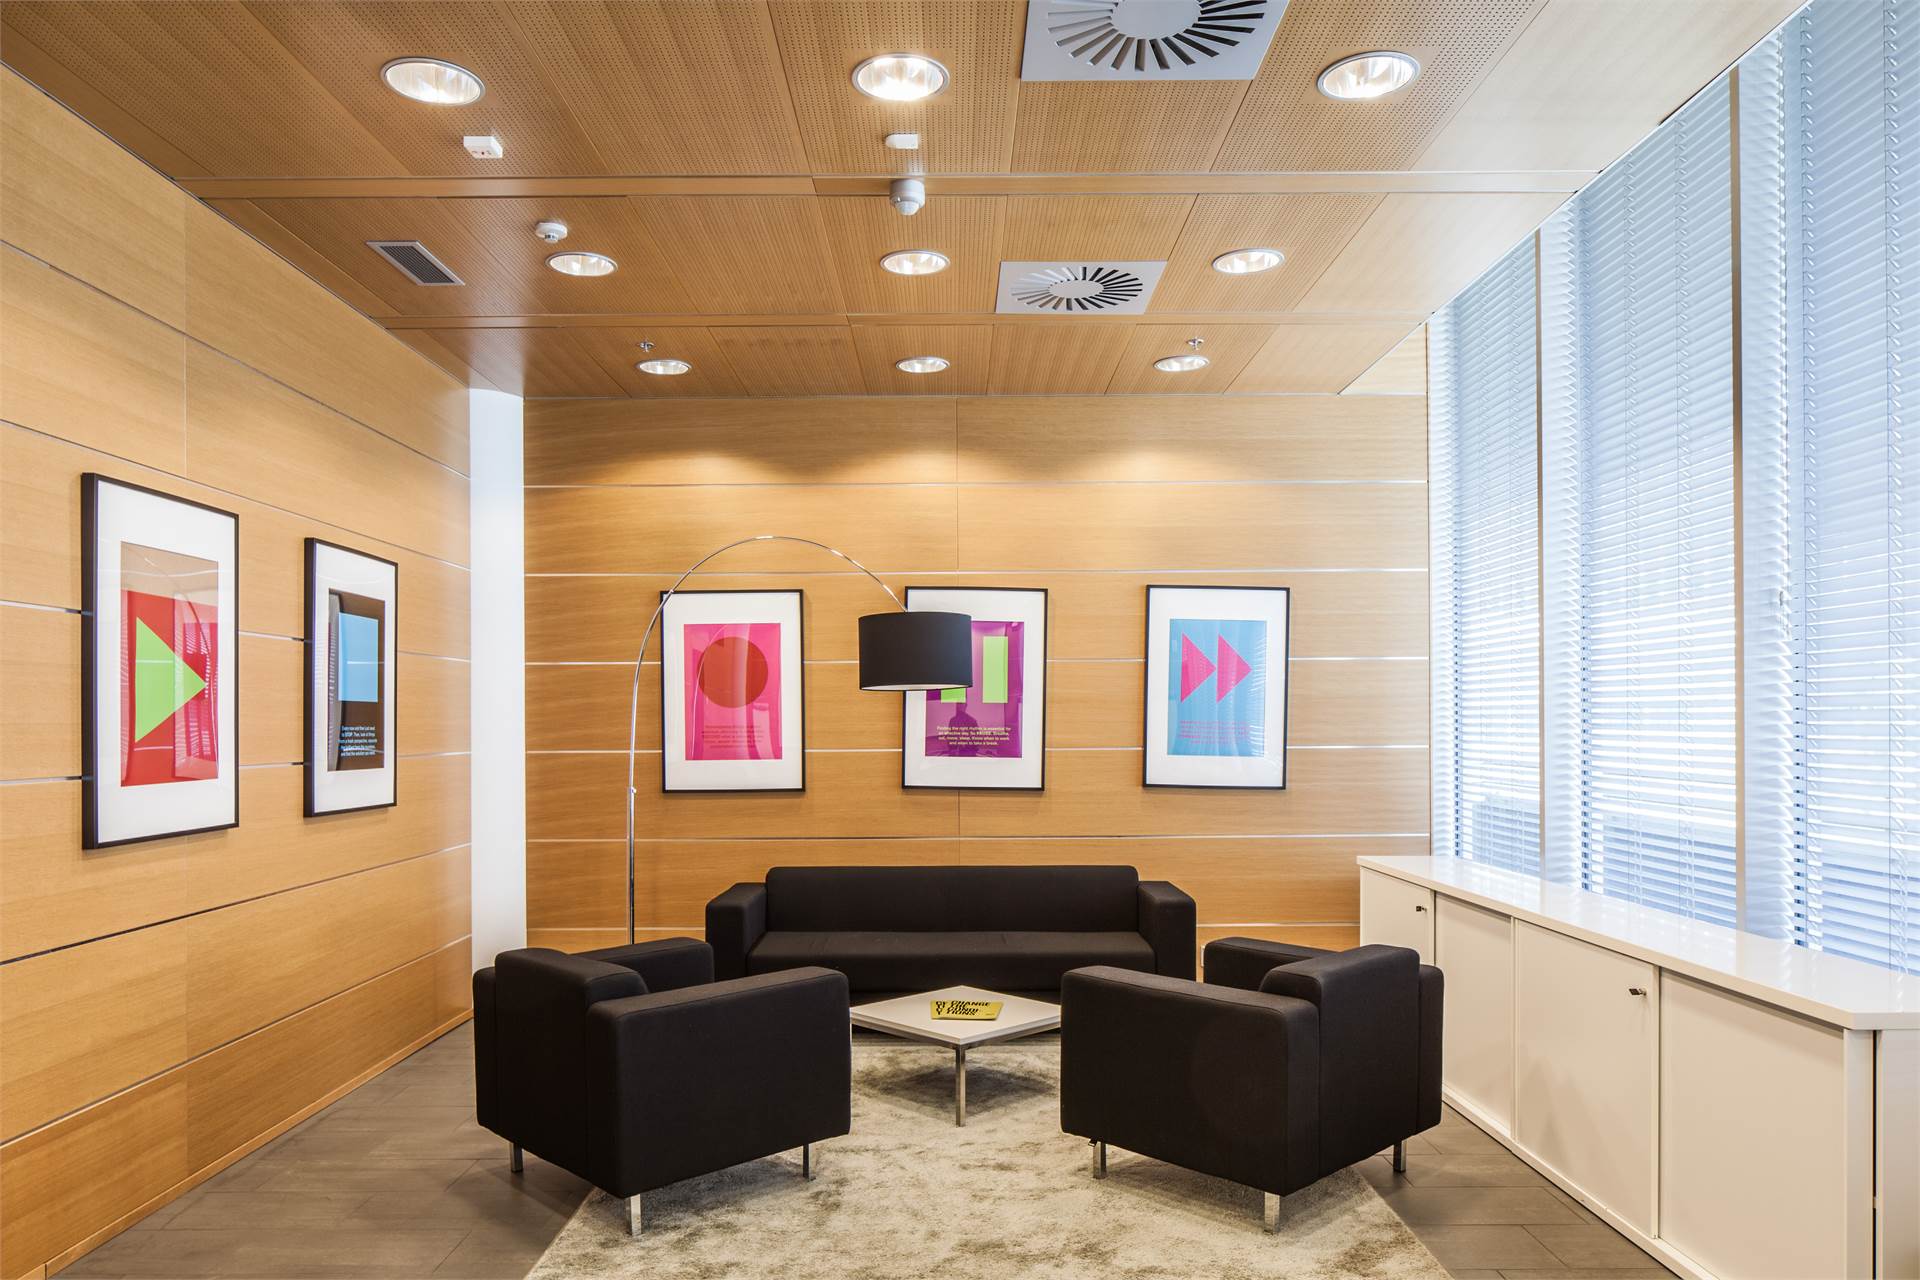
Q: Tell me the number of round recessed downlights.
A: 9